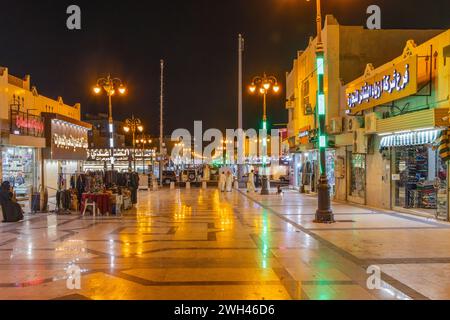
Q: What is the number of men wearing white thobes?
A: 3